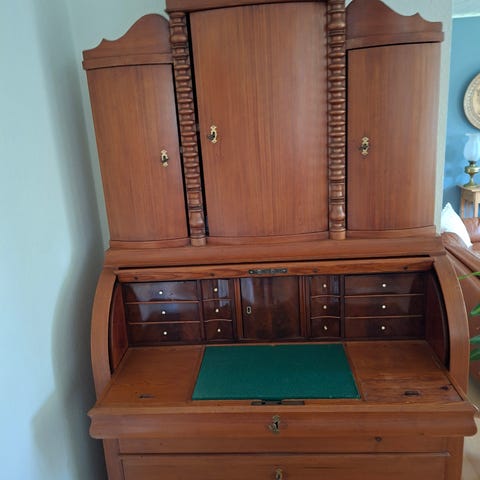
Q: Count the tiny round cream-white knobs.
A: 12